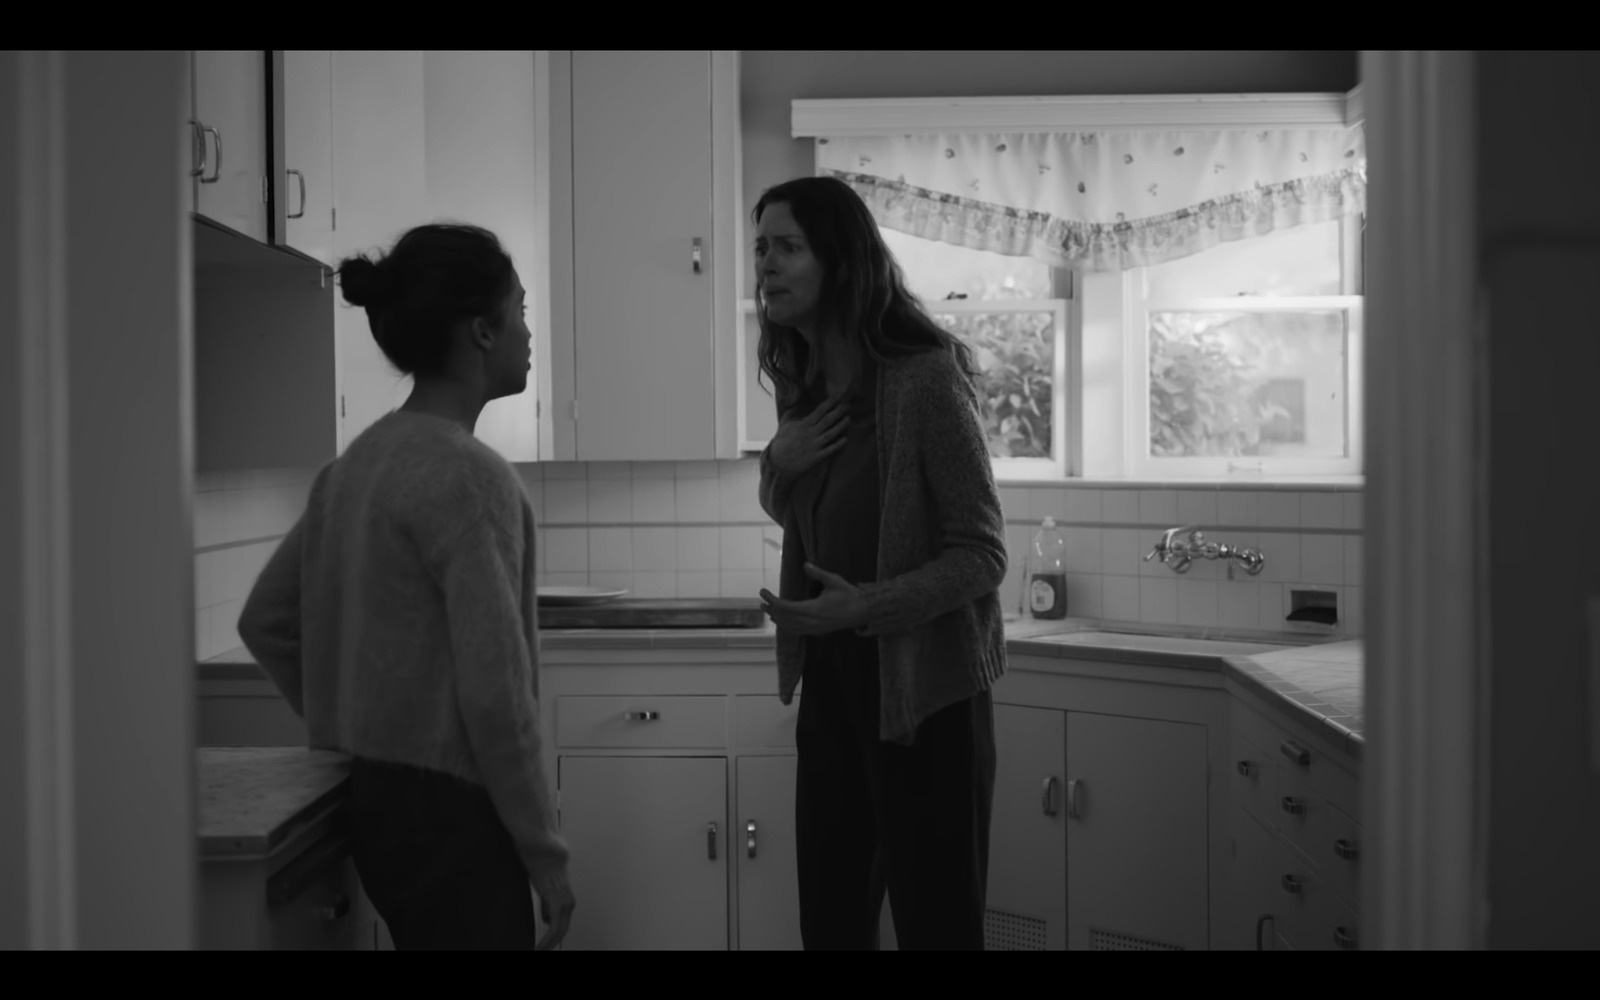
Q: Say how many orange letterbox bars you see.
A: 0